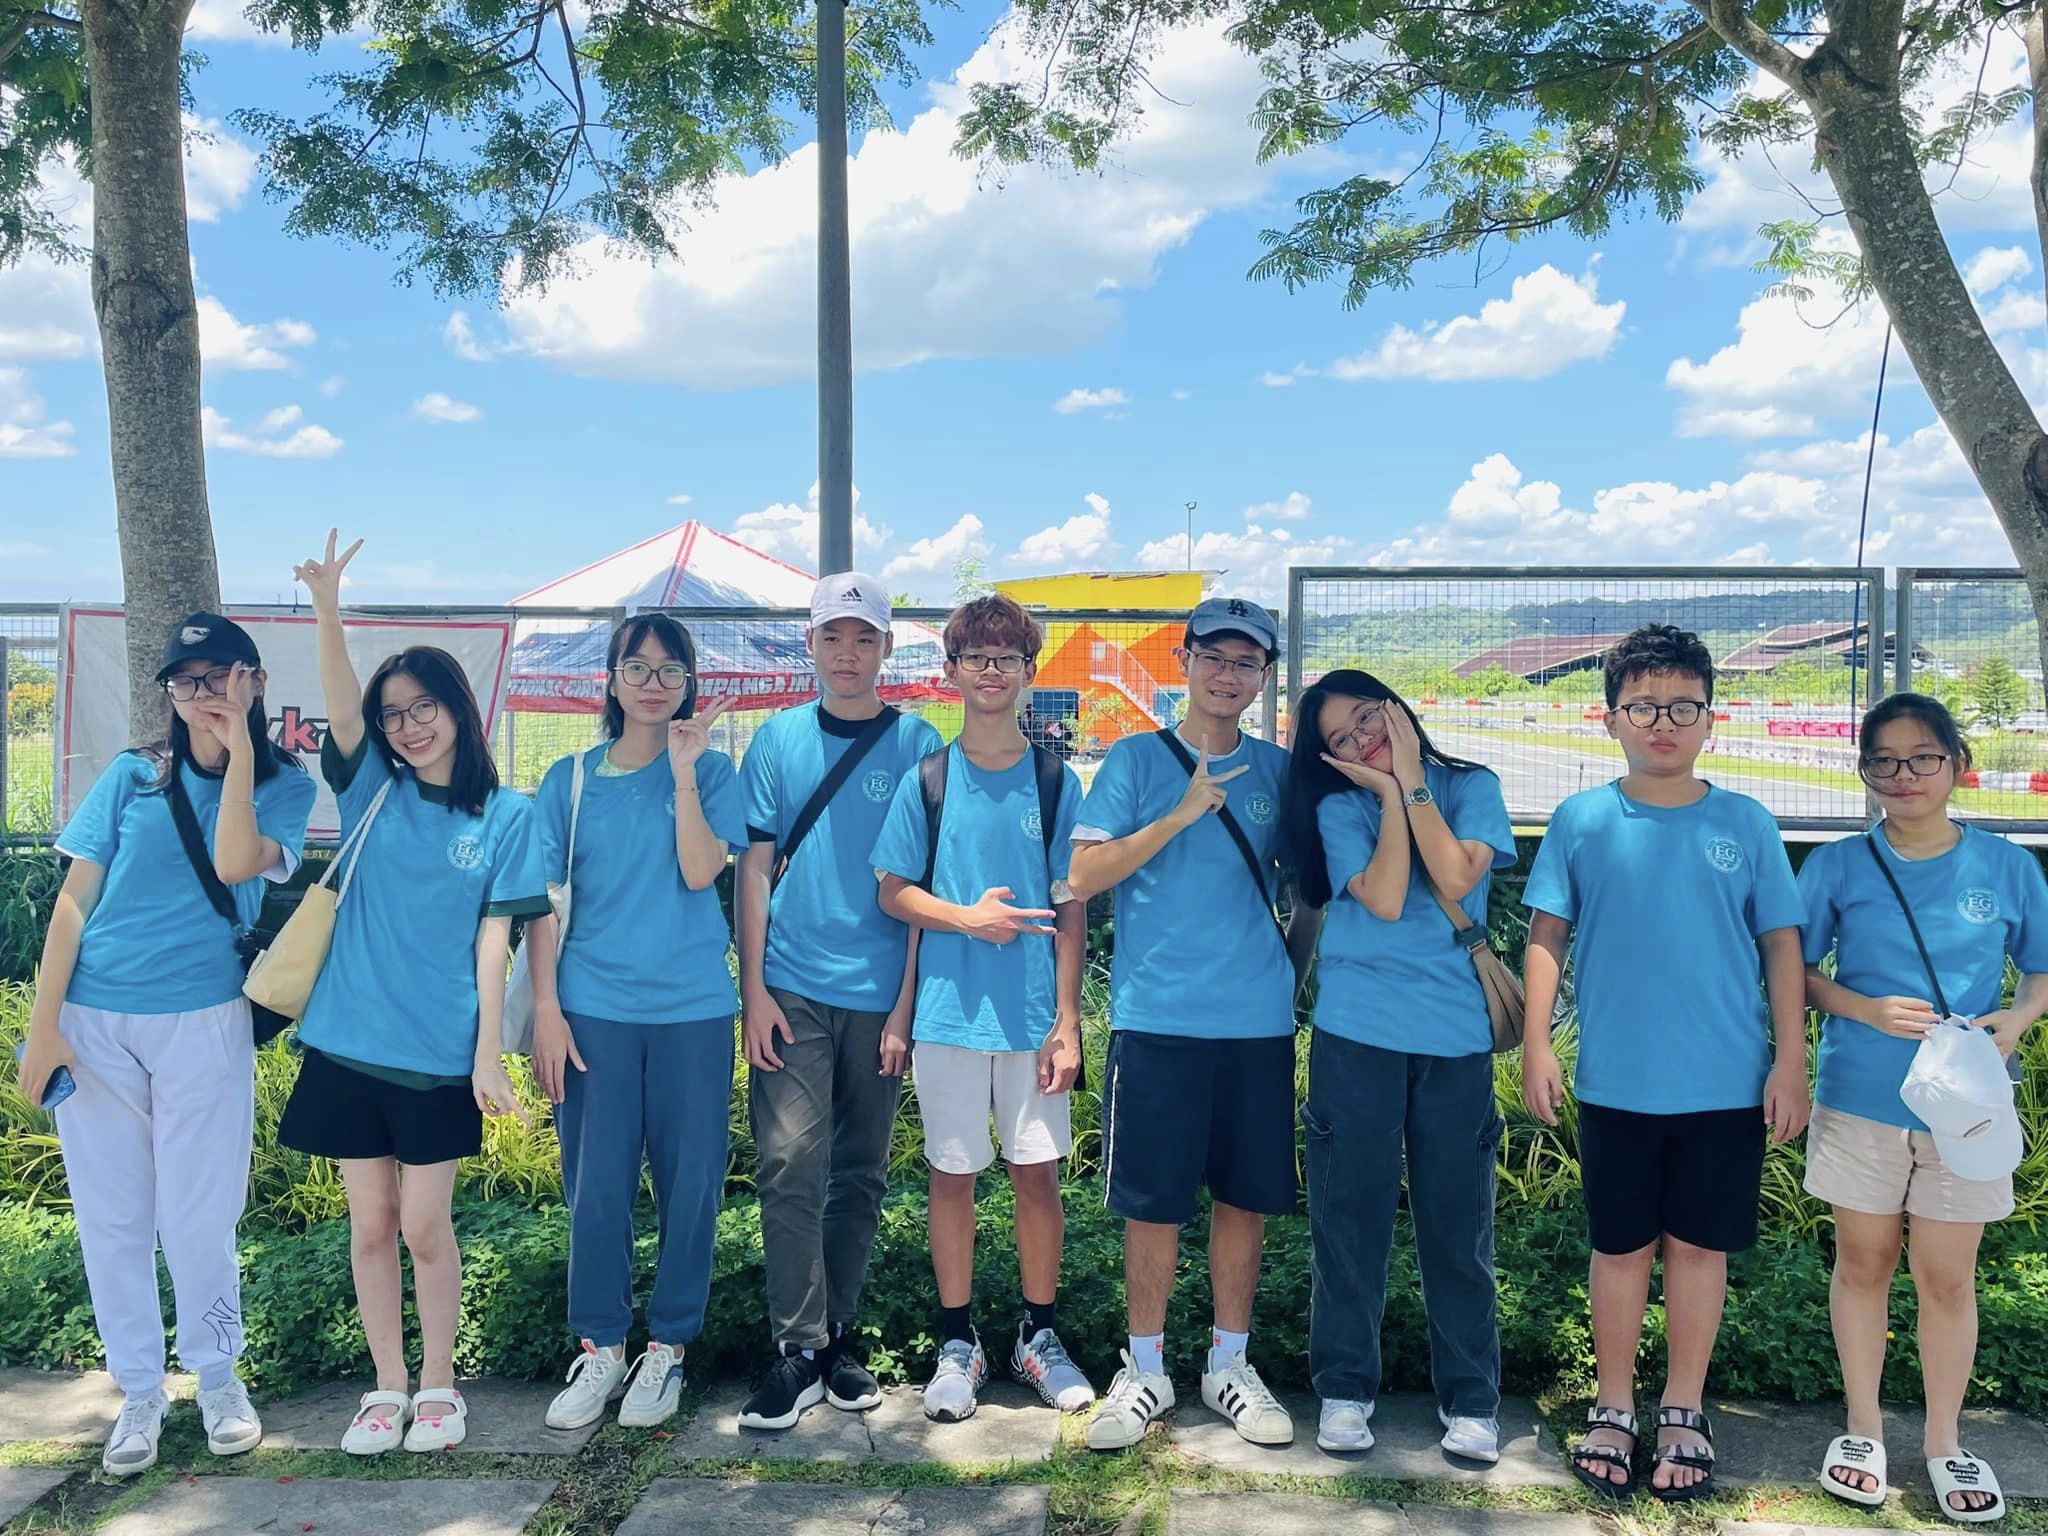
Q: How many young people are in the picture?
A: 9